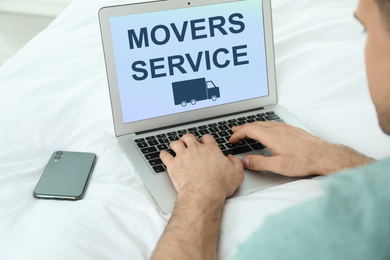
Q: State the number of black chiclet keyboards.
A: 1